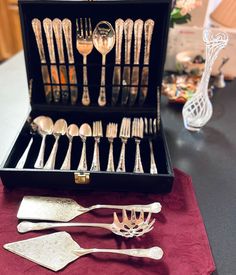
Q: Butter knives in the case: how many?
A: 8